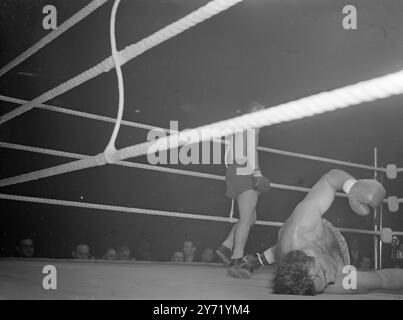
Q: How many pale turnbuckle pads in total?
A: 3